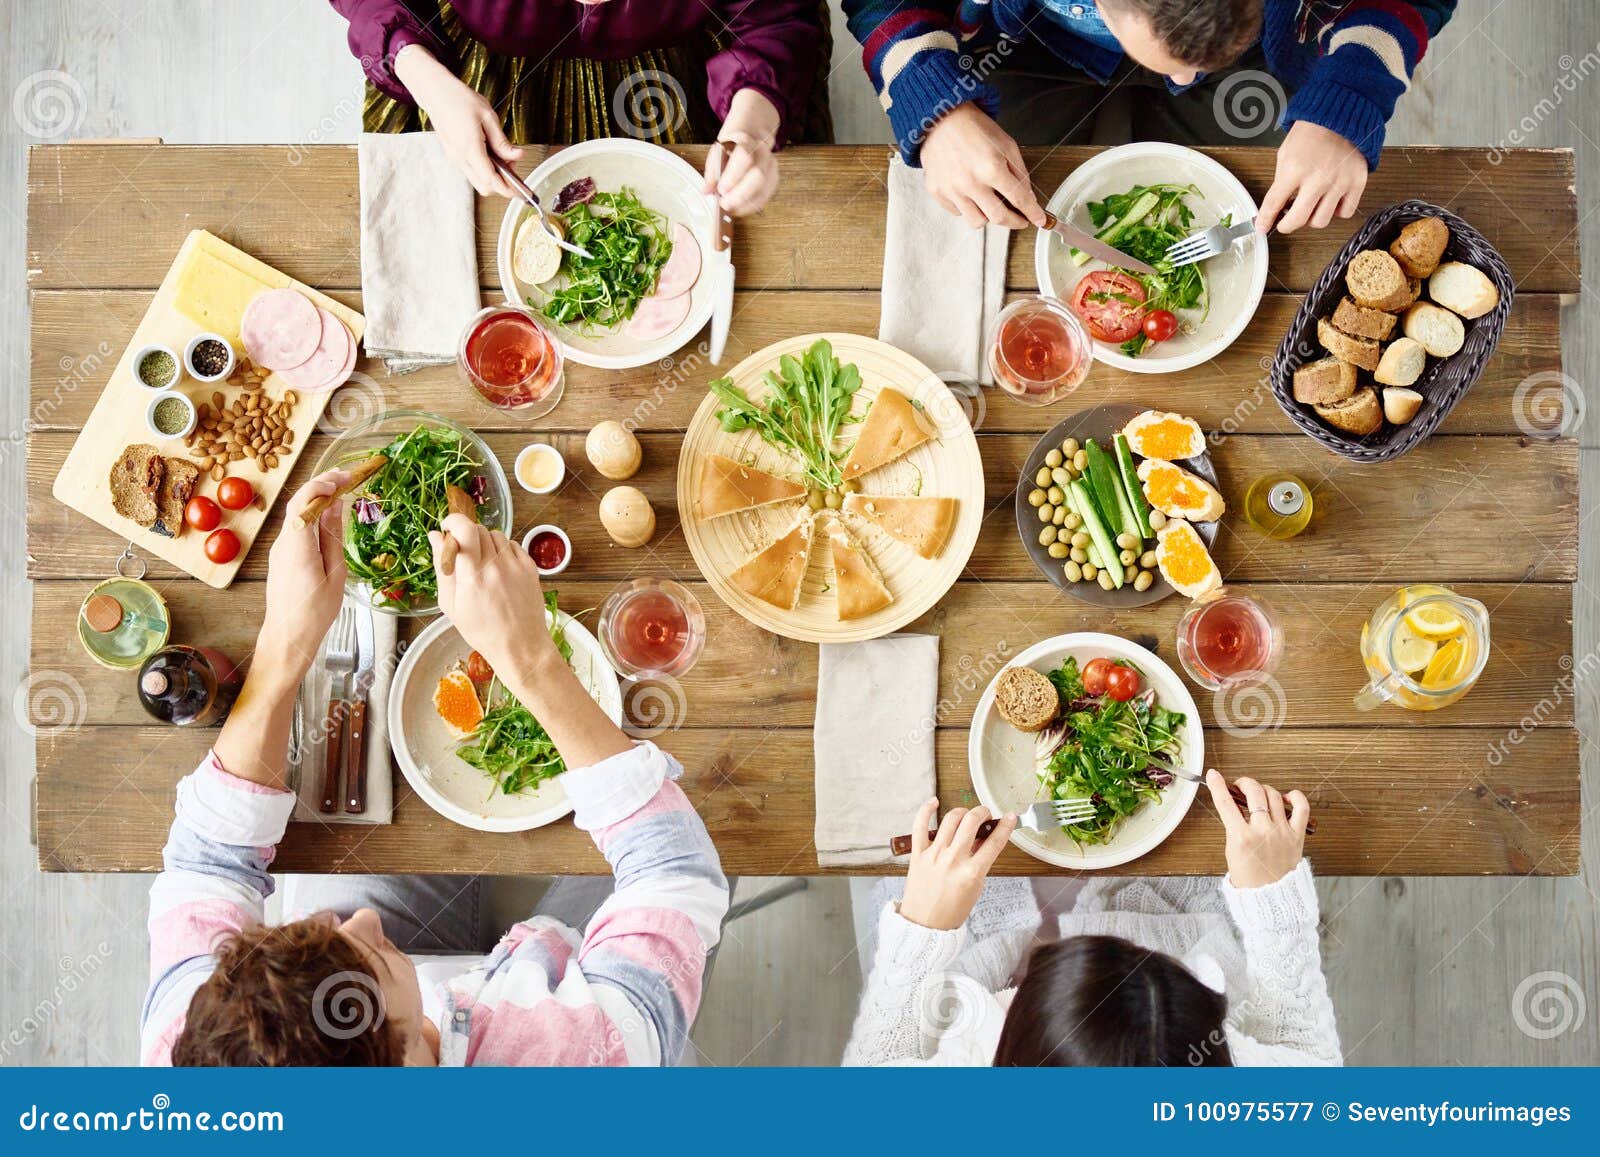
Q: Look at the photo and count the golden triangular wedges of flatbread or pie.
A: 5